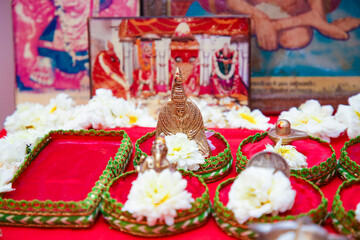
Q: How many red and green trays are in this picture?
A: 7